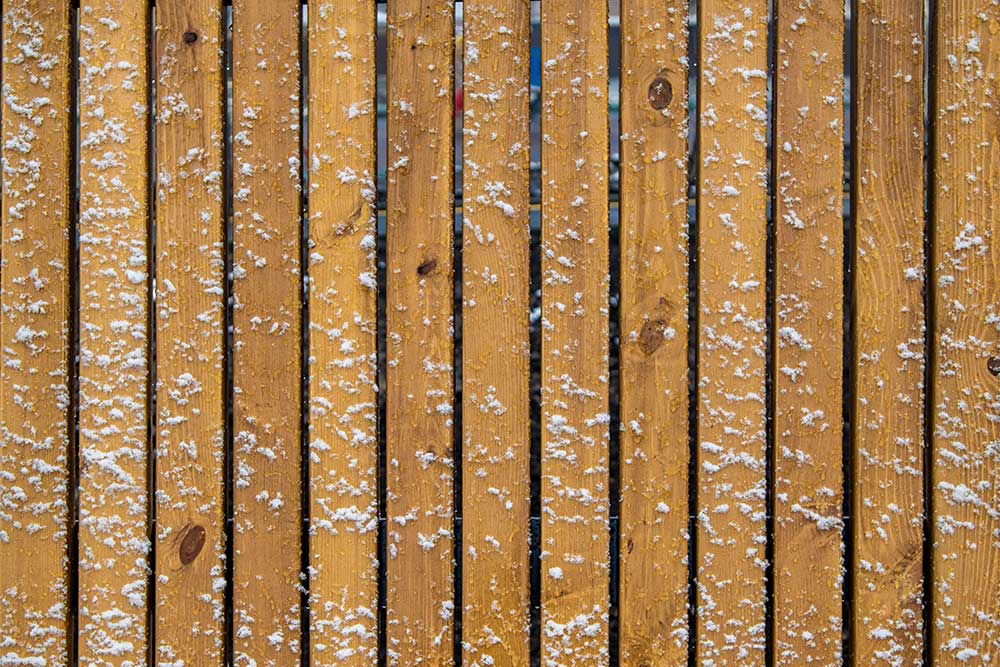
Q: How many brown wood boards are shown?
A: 13